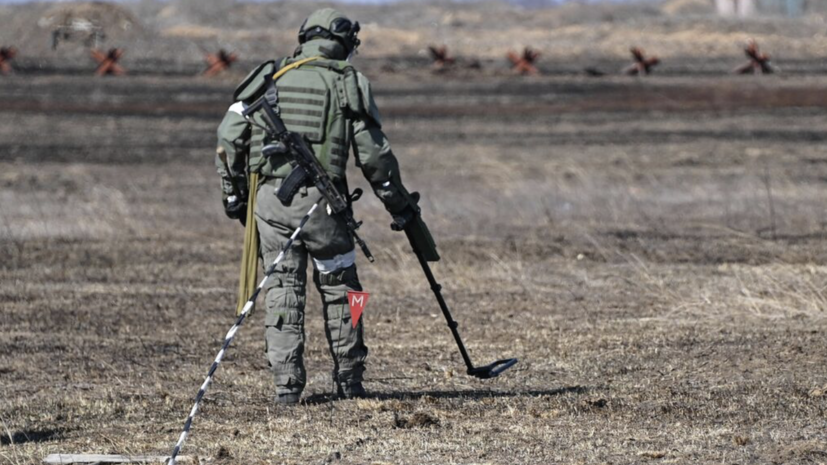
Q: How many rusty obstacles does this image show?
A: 7